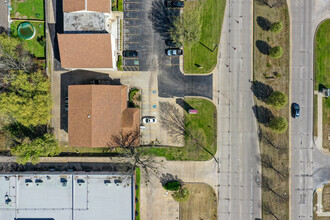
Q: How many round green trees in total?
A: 4